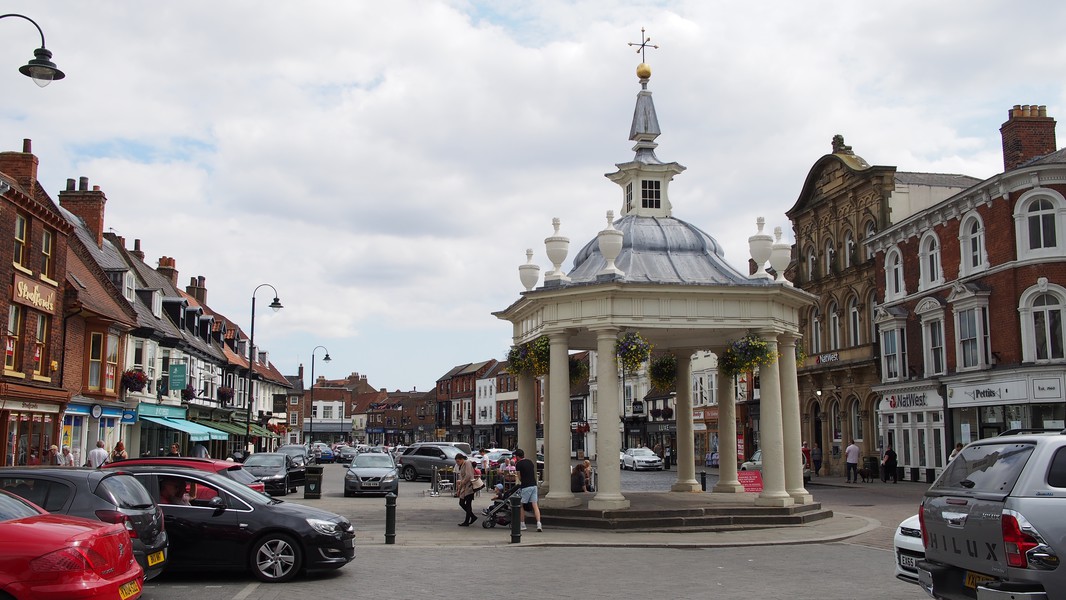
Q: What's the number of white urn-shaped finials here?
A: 5